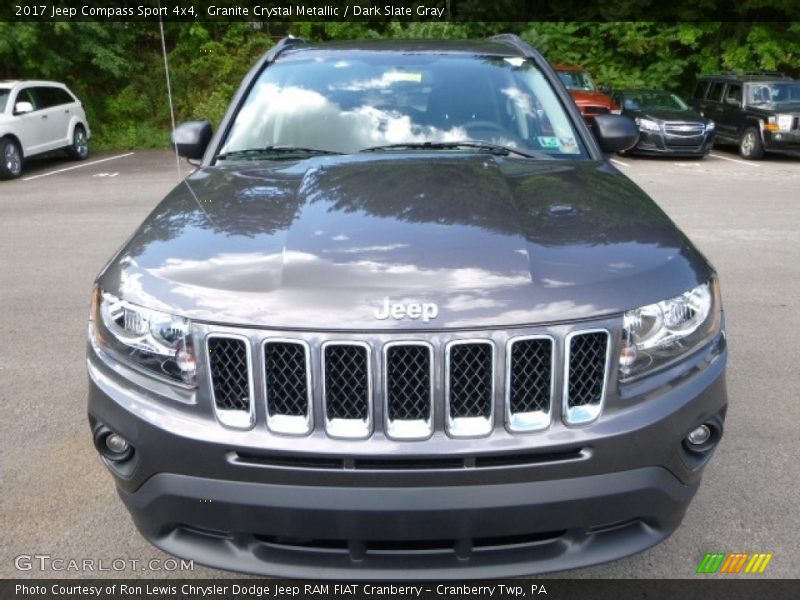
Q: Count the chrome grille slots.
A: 7